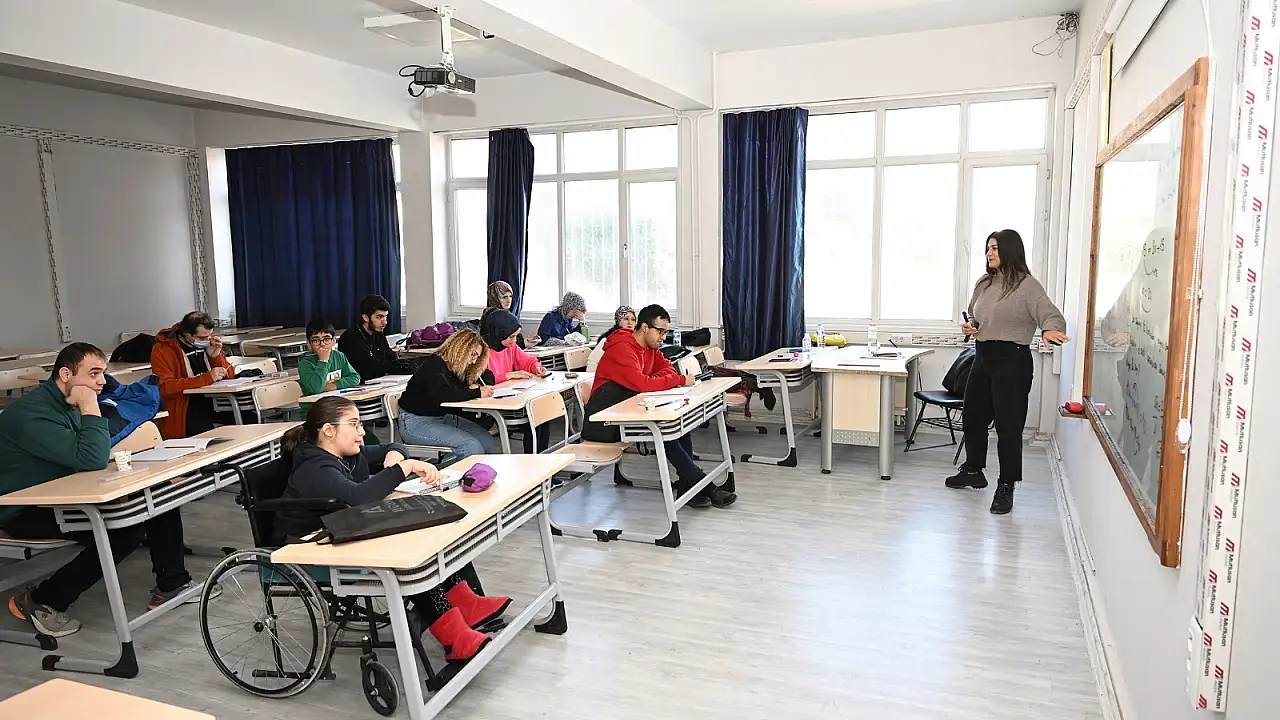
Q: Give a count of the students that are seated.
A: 11